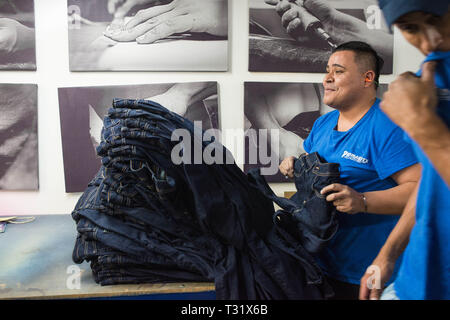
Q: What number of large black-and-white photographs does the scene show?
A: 6